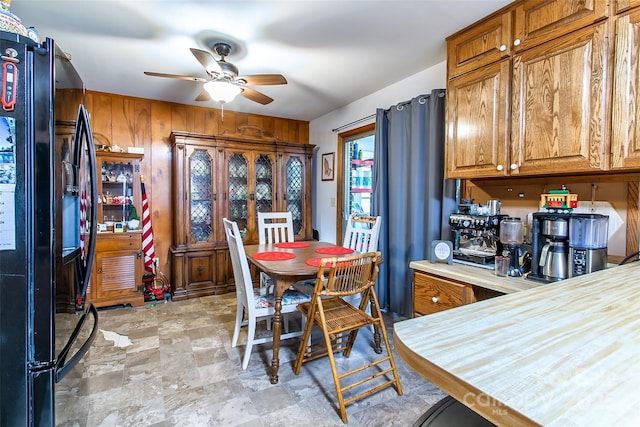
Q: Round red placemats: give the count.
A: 4